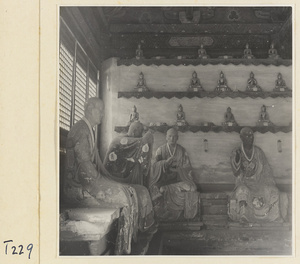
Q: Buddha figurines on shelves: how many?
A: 13